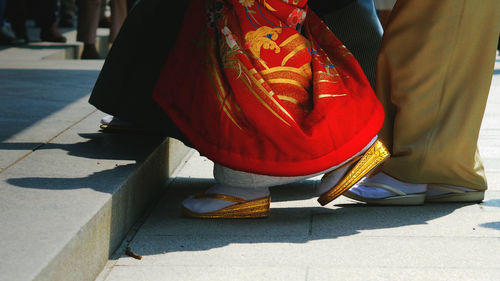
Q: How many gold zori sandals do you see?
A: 2